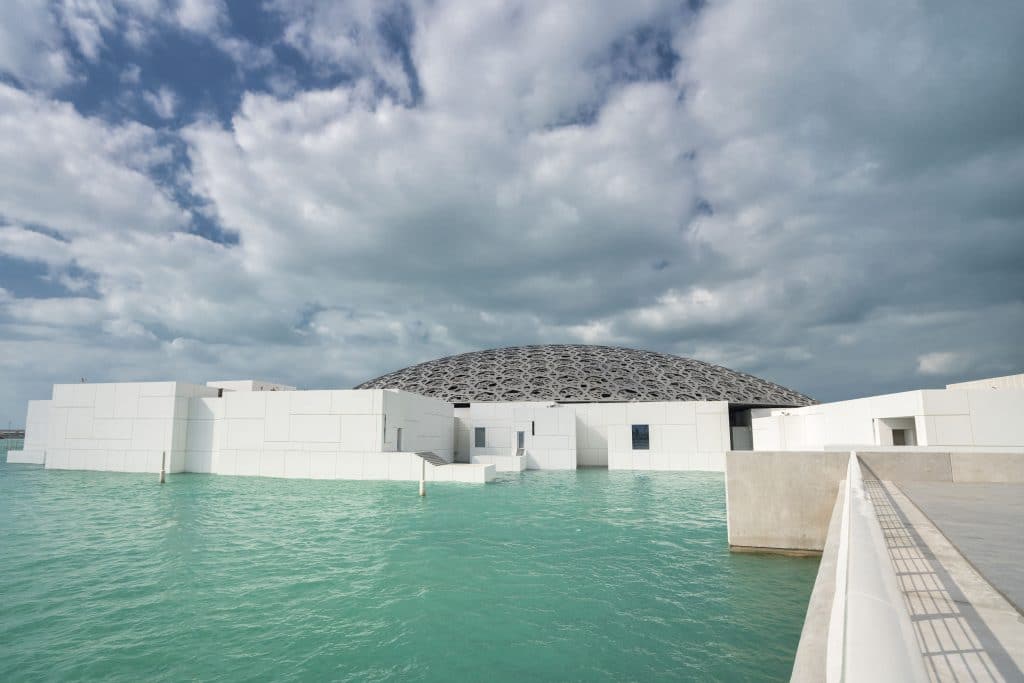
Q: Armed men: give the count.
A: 0